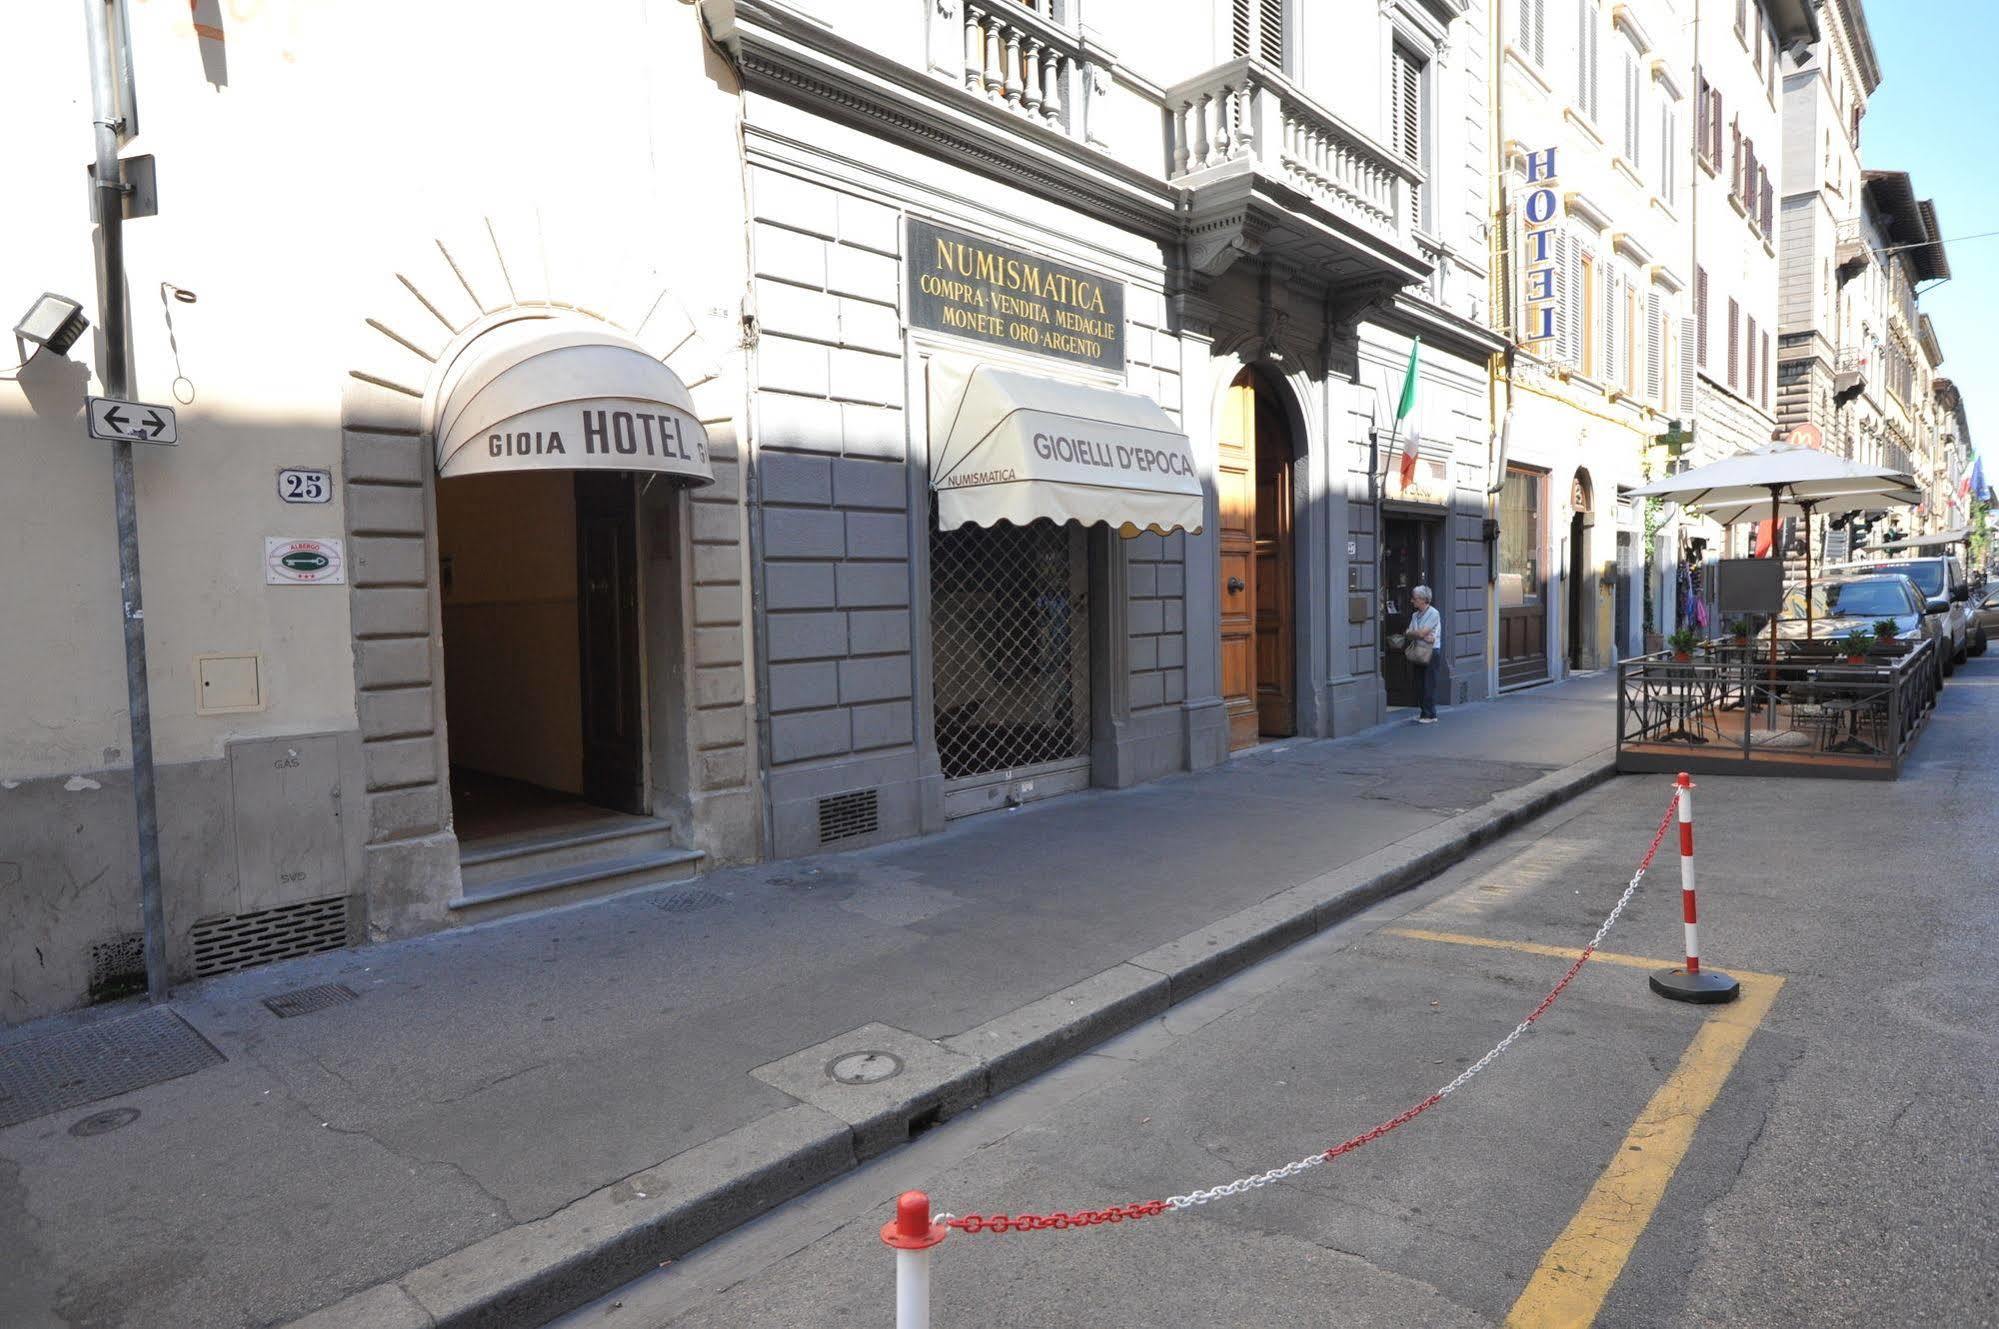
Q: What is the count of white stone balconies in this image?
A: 2